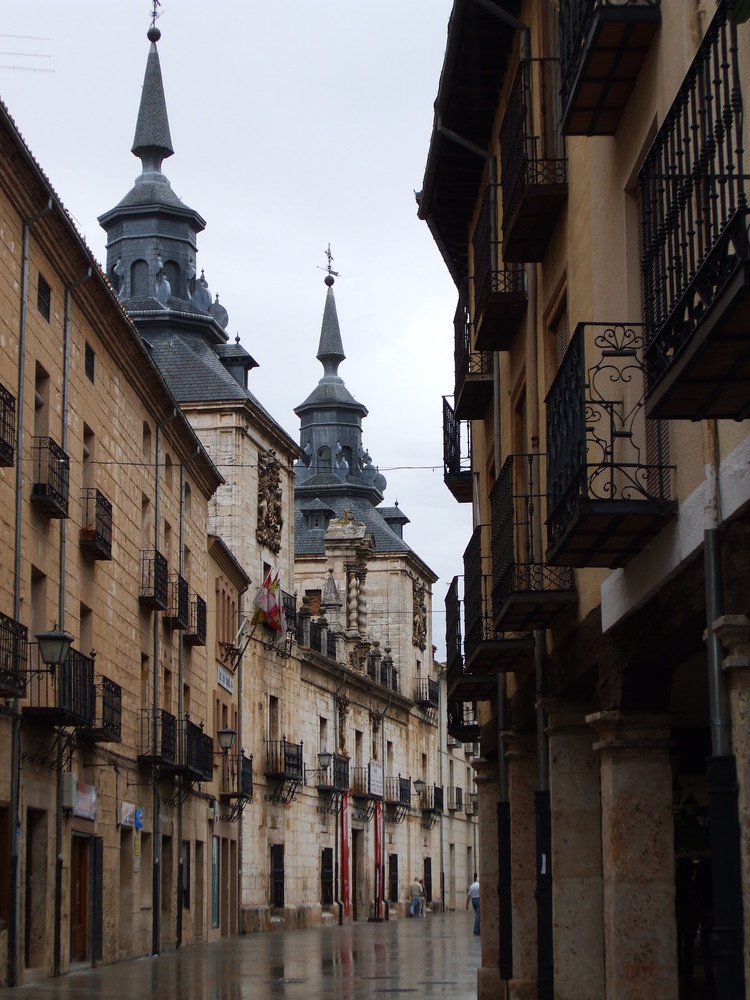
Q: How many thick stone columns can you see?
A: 5